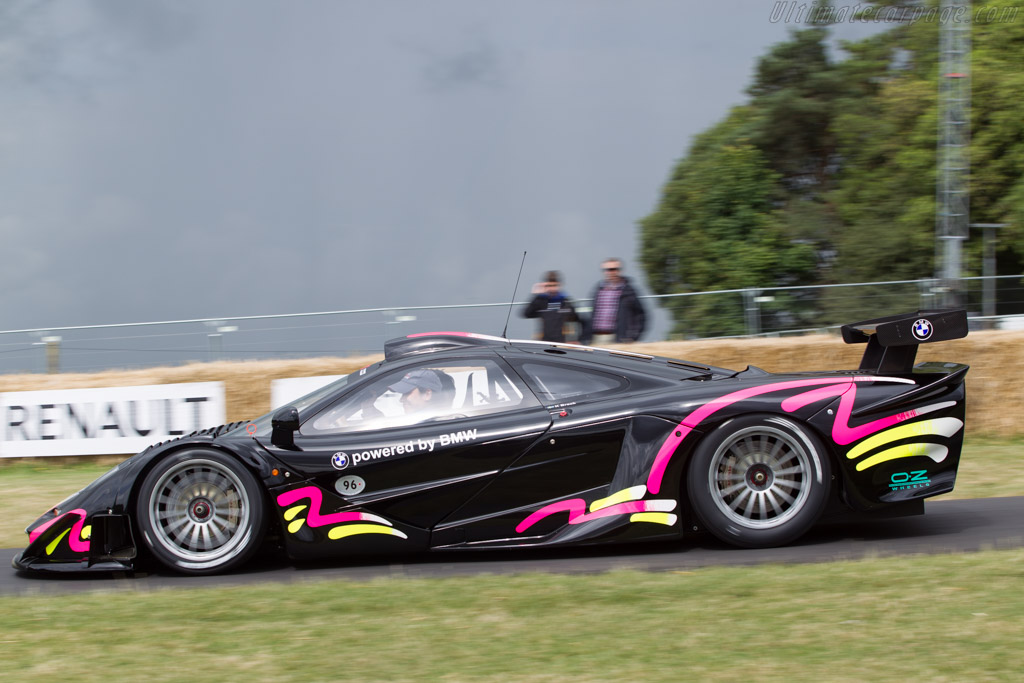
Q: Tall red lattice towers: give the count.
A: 0